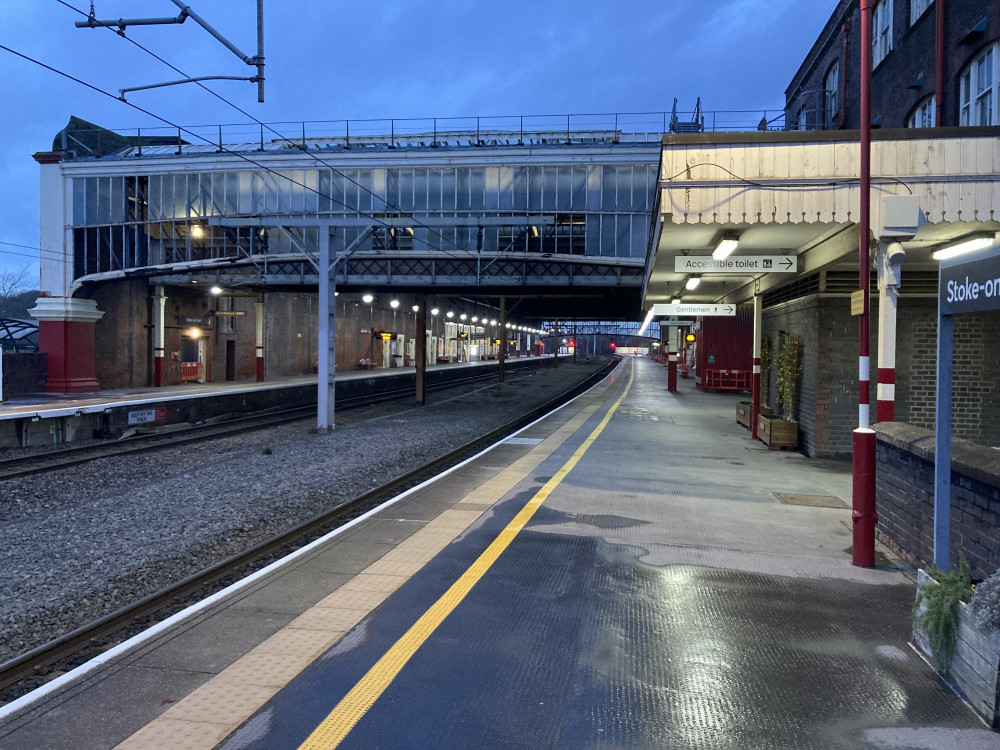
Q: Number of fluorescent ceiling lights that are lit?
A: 5